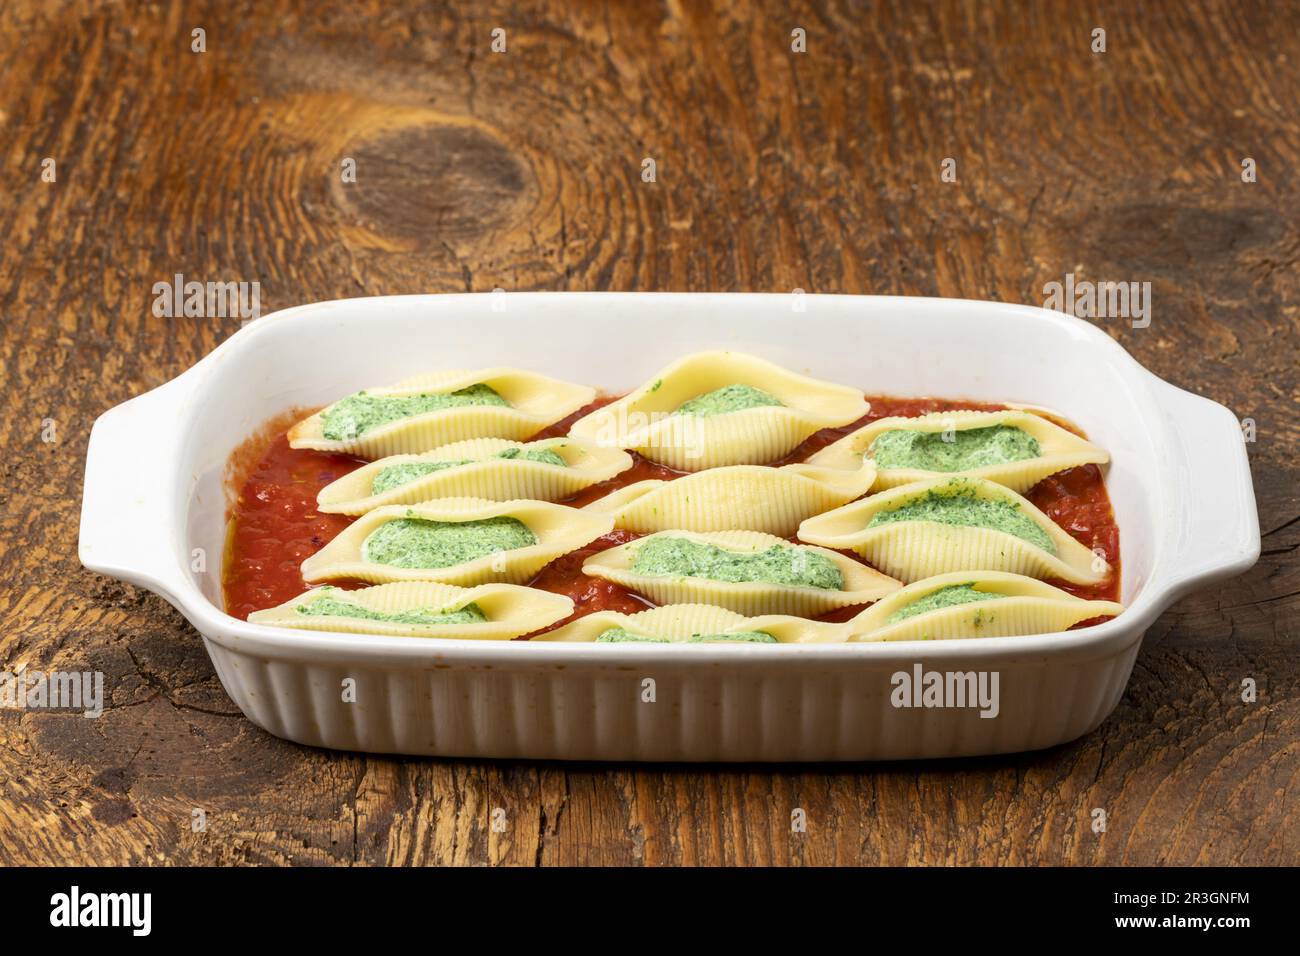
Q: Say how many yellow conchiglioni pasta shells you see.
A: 11